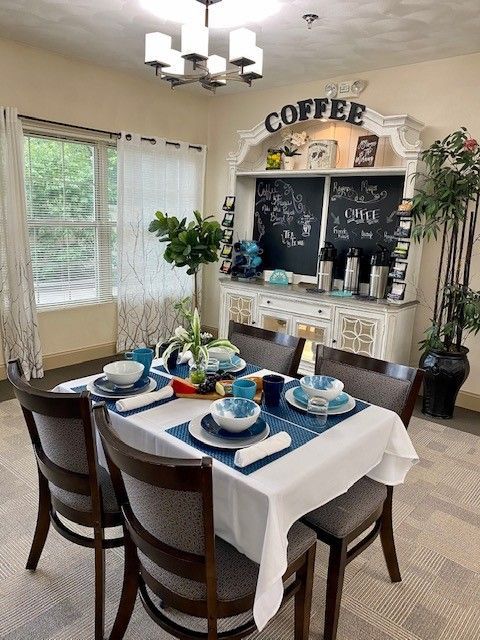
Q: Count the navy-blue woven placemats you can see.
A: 4